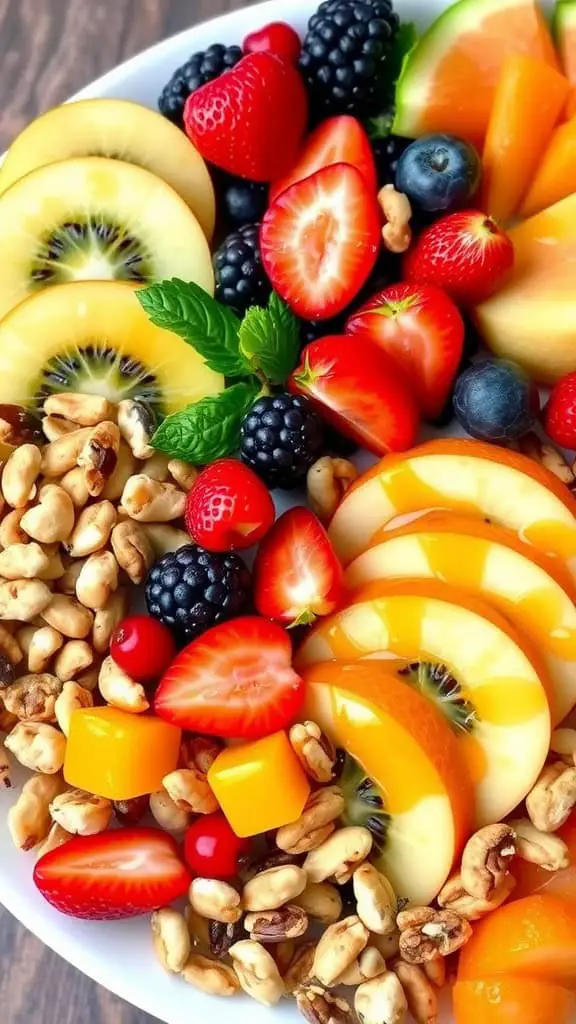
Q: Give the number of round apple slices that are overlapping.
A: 4